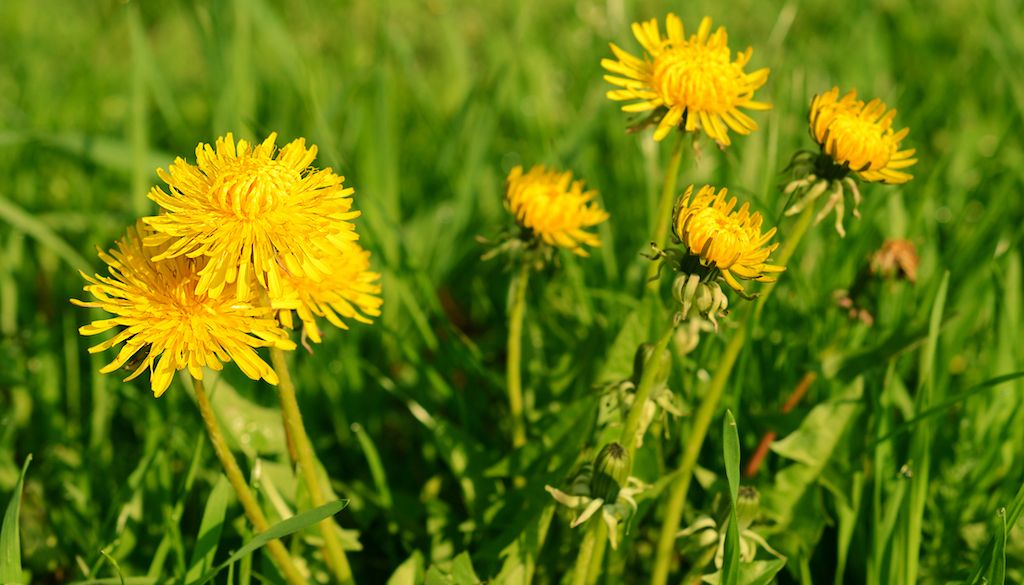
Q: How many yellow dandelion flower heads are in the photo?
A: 7